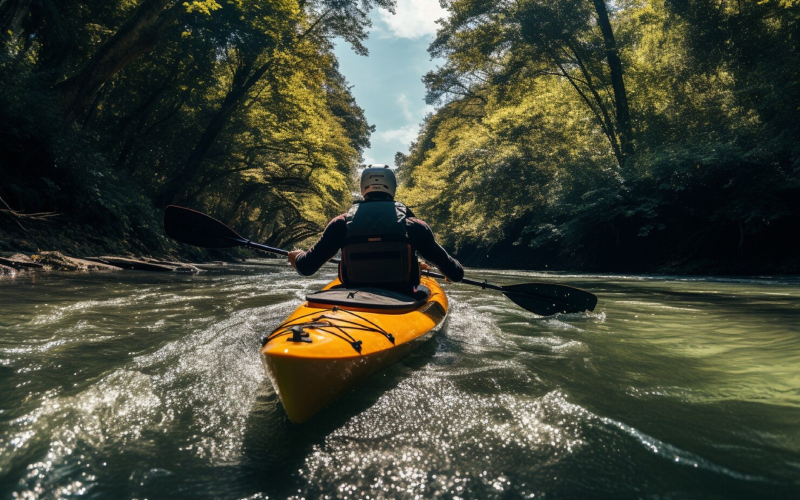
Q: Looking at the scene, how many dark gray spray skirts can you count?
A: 1